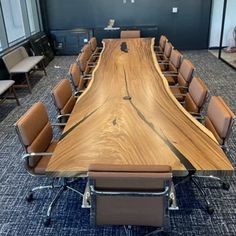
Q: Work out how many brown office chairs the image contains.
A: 14